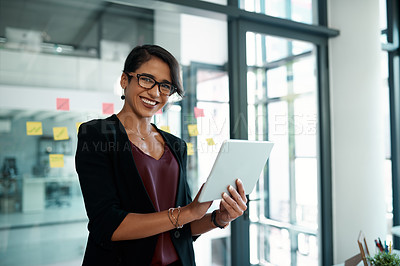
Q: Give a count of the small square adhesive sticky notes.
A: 12